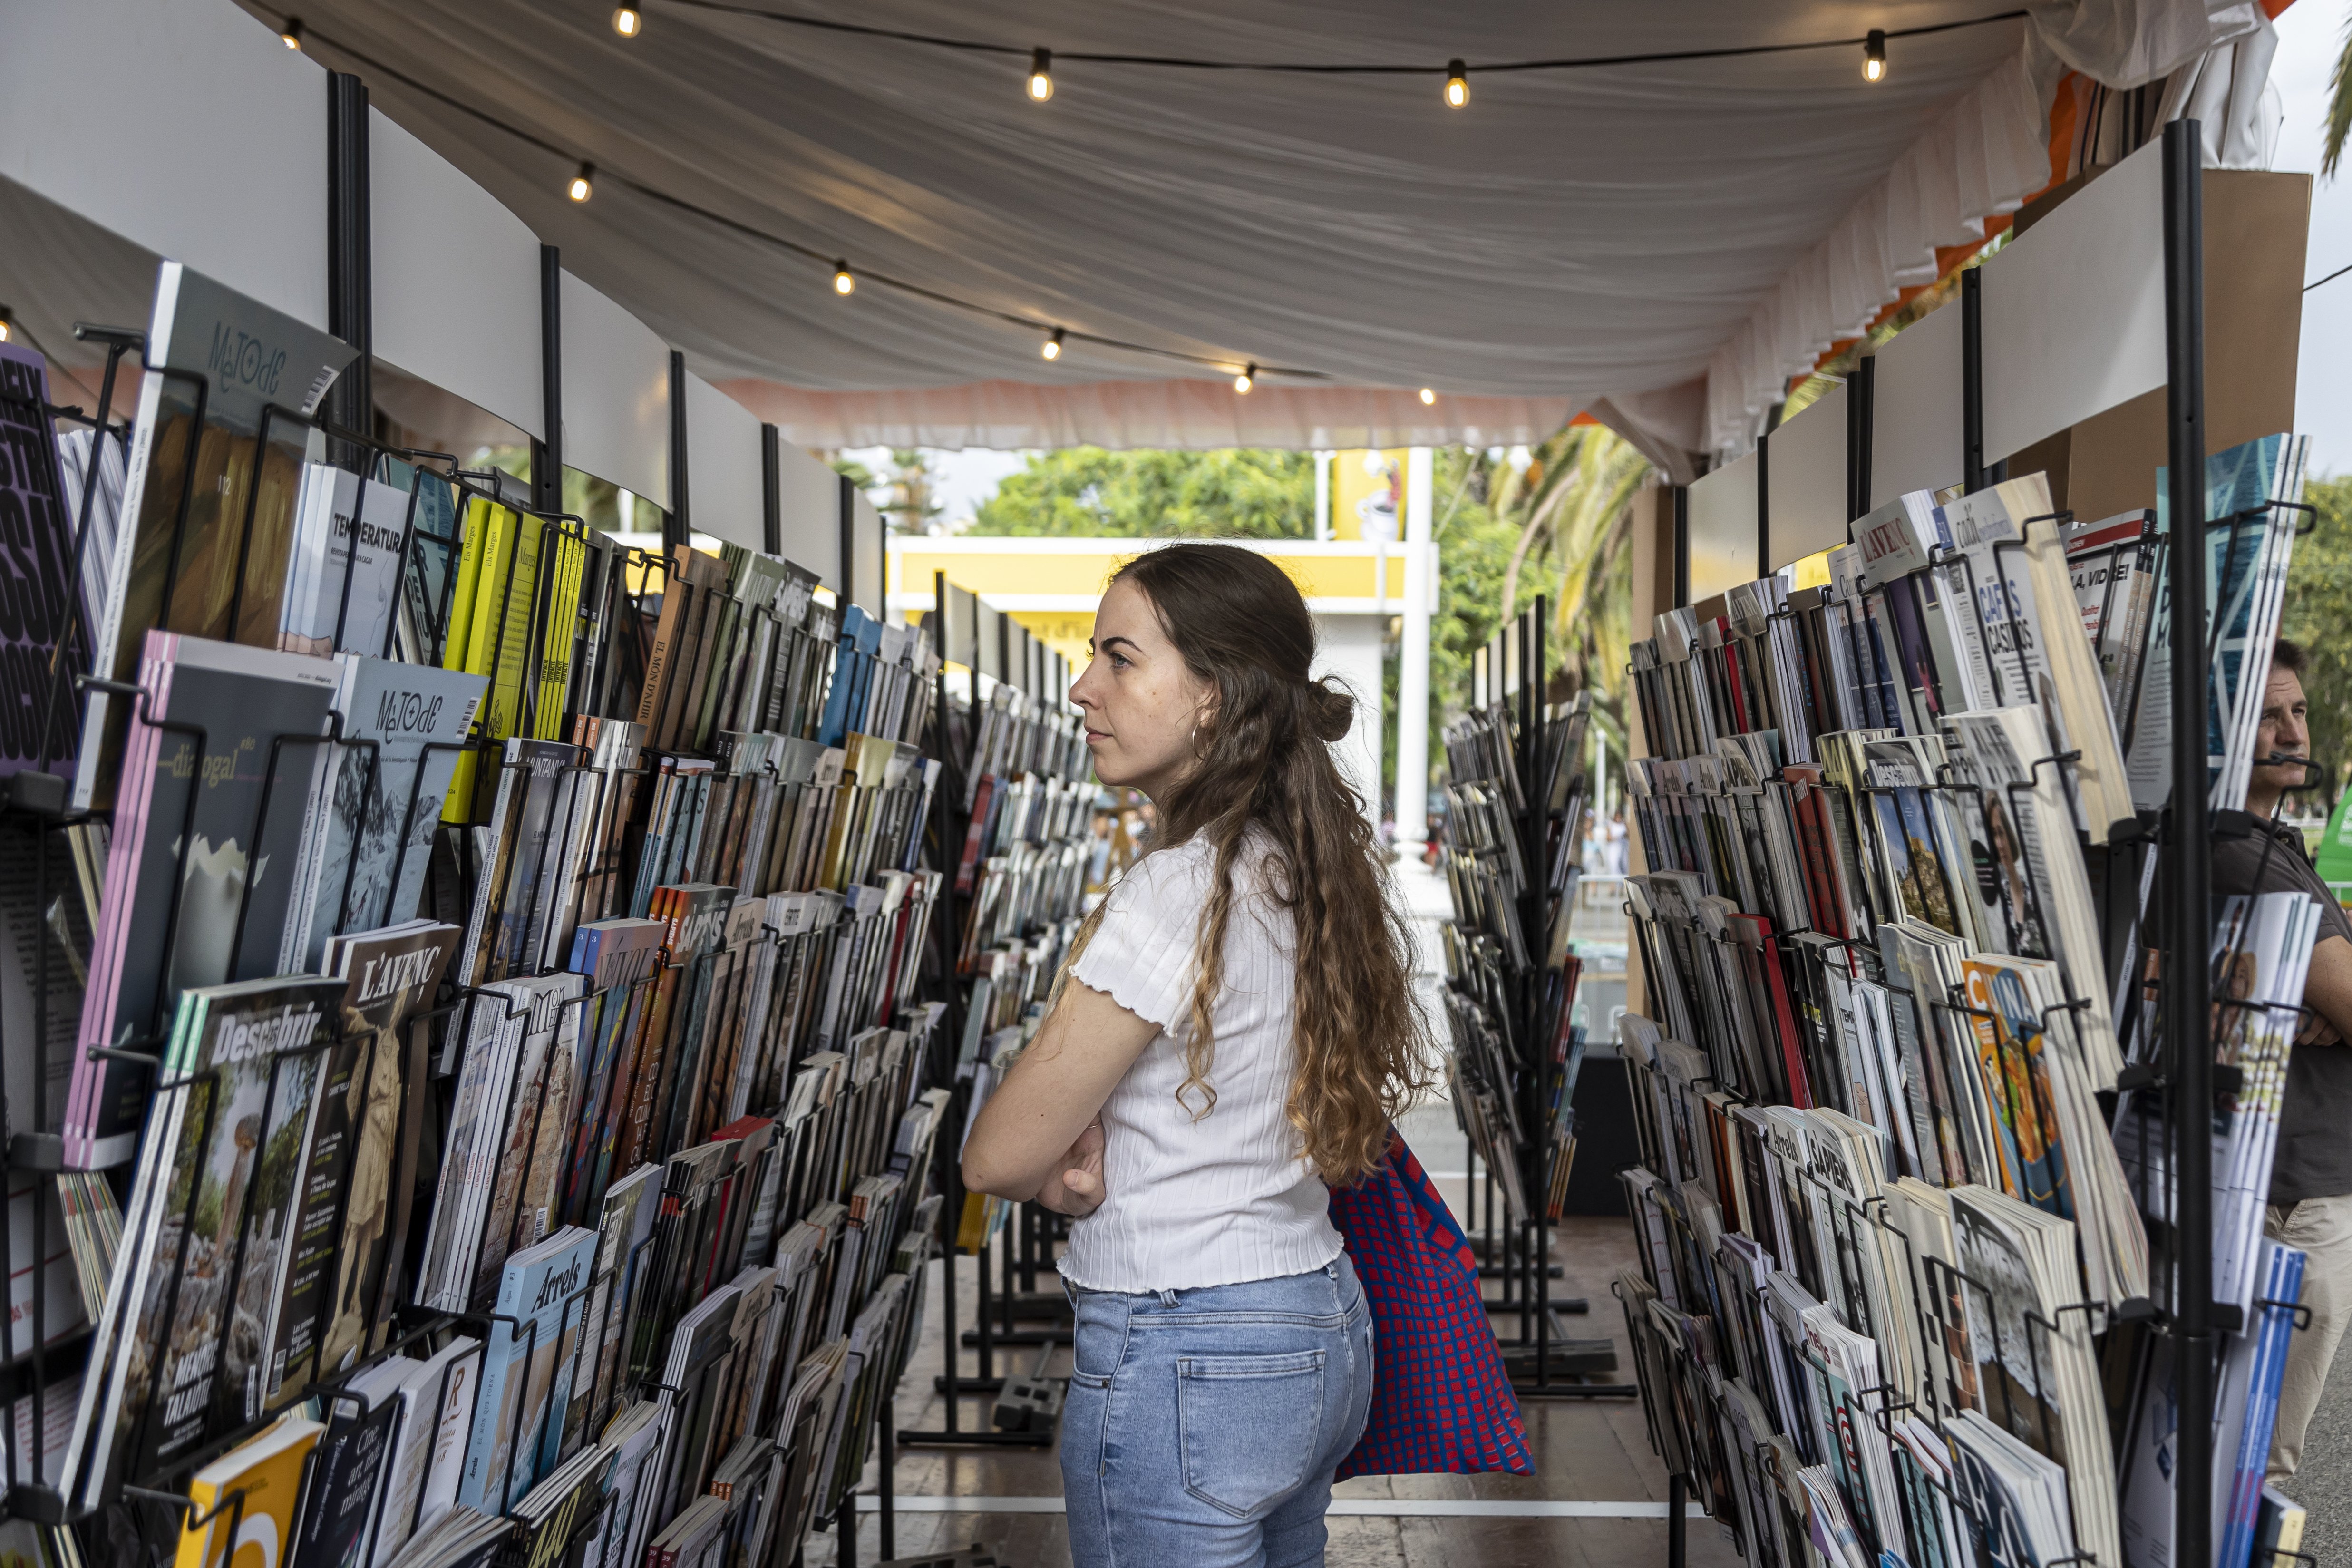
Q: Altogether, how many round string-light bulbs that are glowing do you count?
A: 11